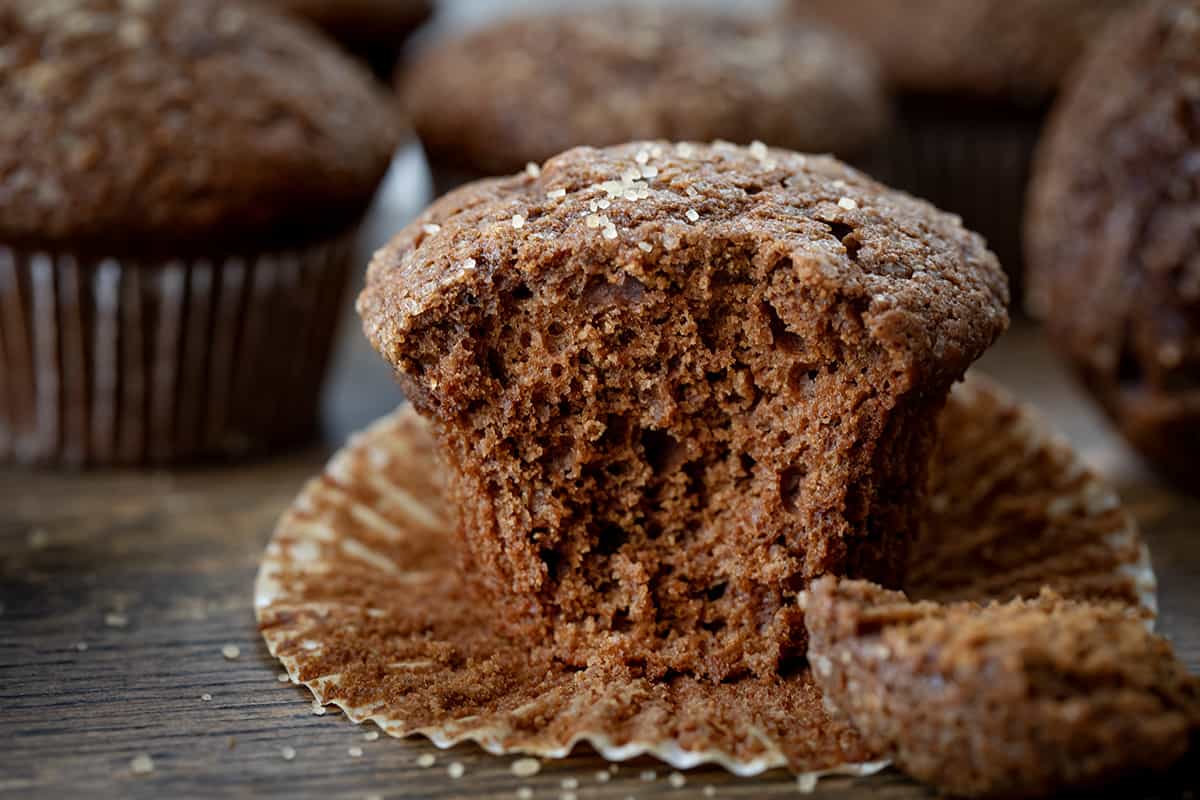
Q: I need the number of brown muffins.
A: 6